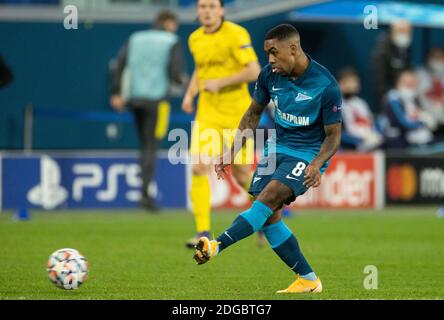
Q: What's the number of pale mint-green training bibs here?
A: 1